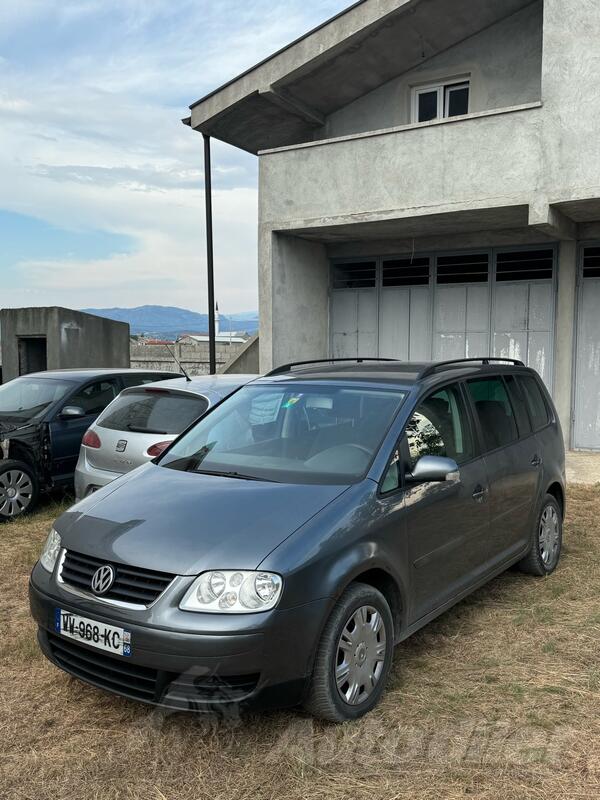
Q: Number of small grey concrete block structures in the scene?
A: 1